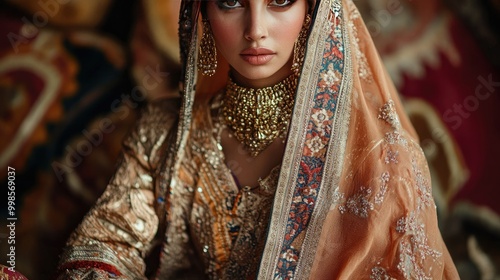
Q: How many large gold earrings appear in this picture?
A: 2